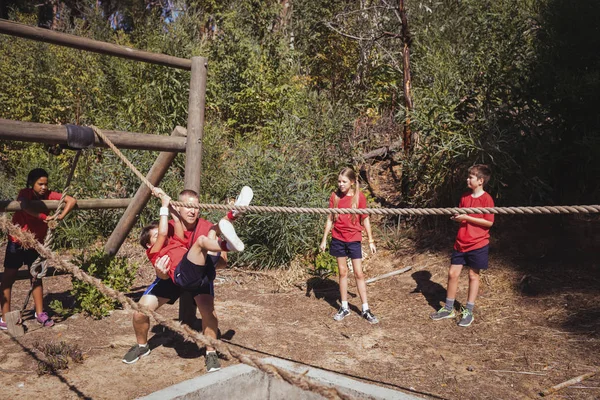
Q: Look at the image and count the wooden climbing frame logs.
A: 5